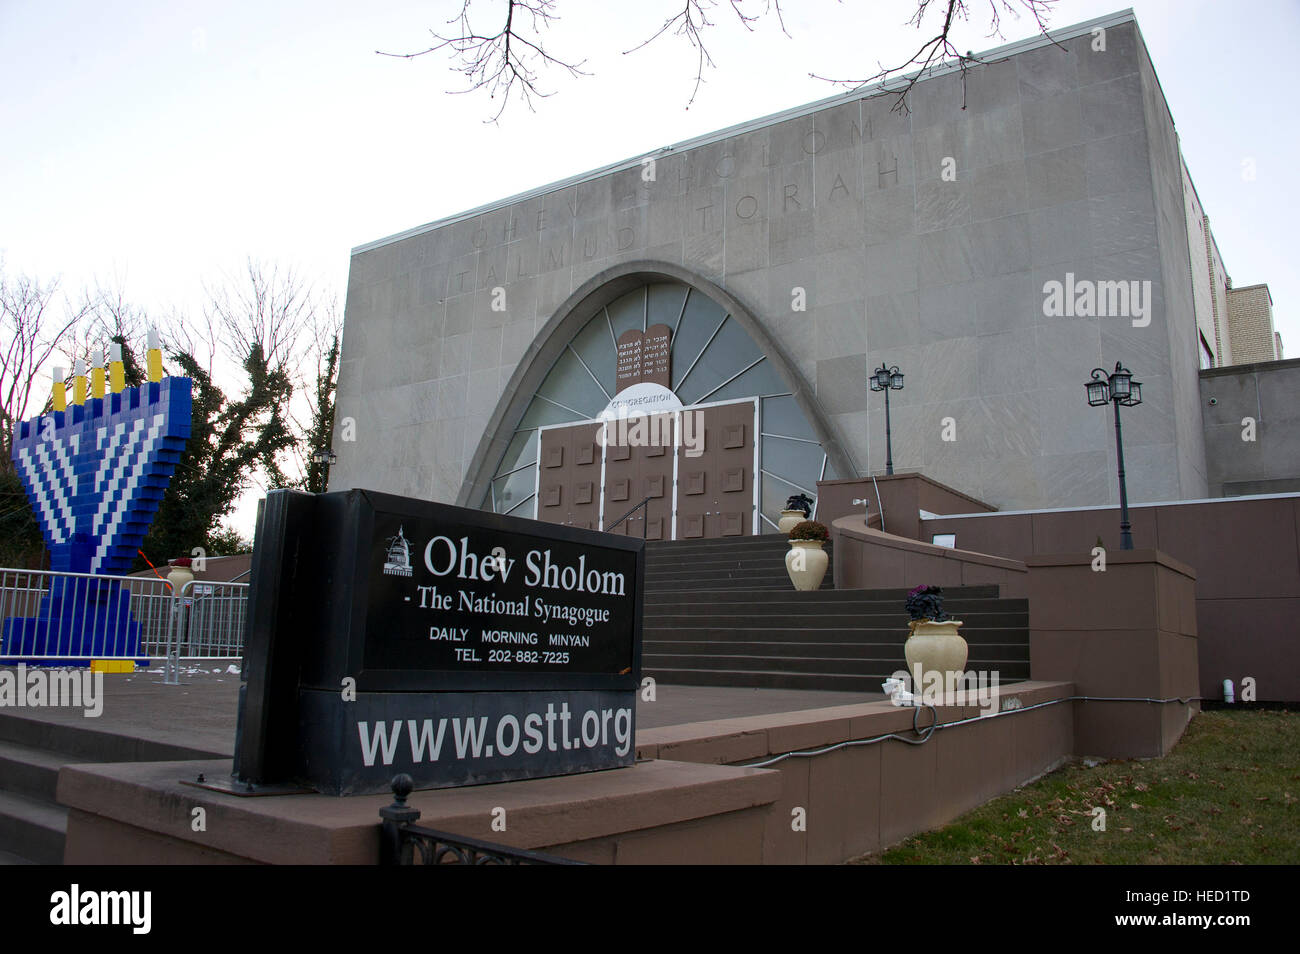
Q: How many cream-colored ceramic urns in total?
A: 4